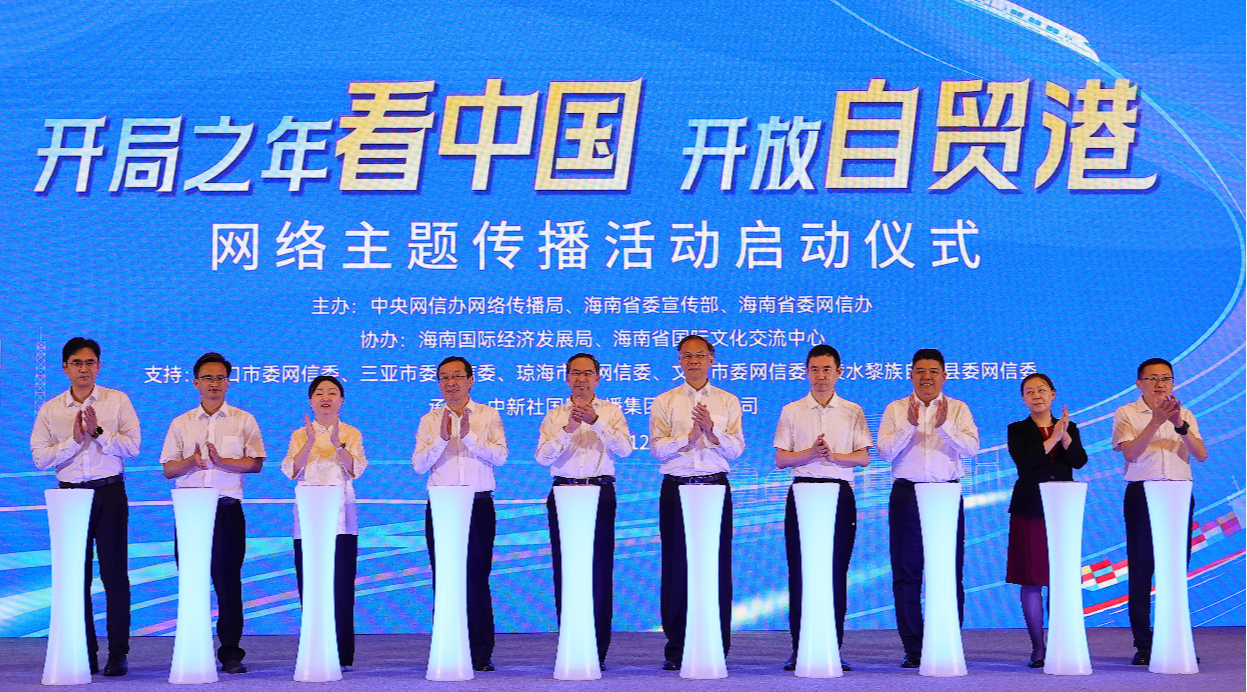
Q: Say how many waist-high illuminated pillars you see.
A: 10